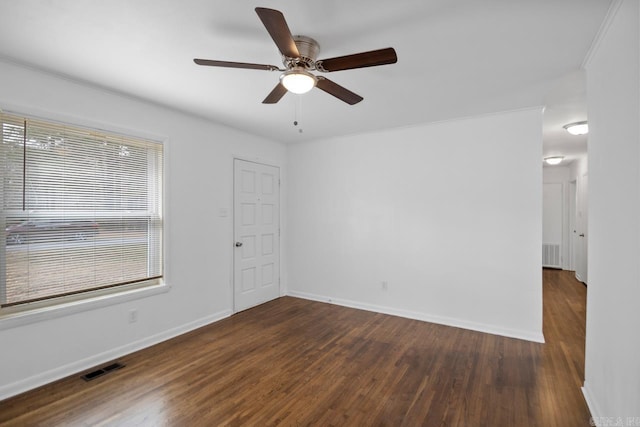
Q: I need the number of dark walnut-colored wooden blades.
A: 5